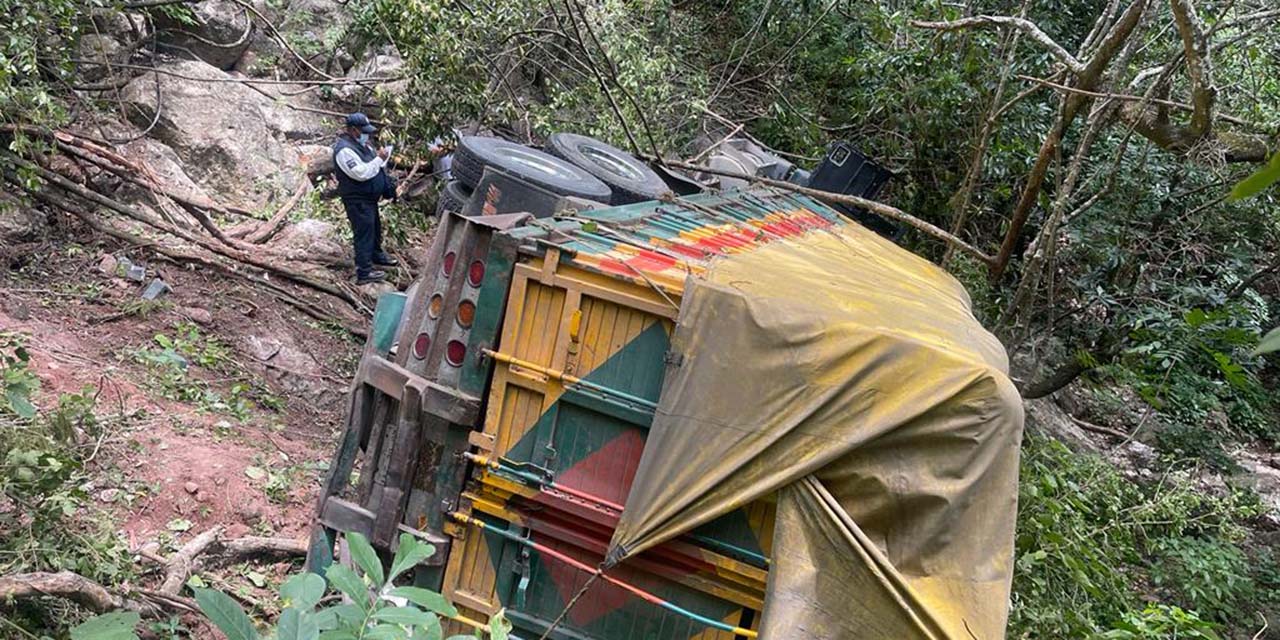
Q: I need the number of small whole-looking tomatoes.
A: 0